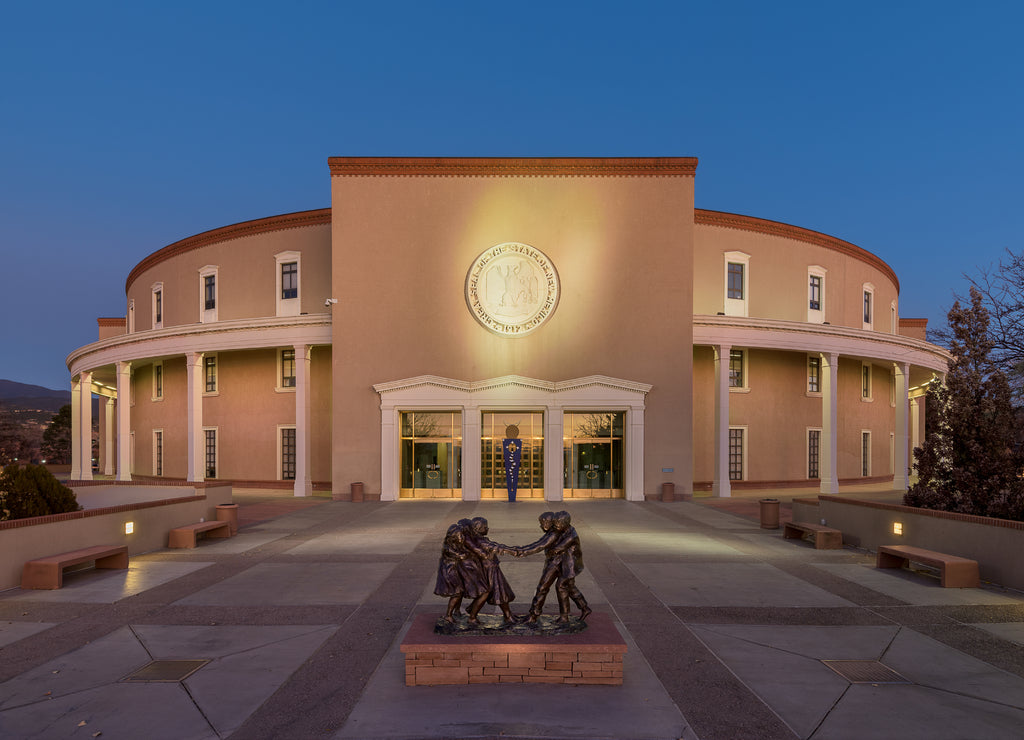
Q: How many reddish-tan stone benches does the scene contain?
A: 4